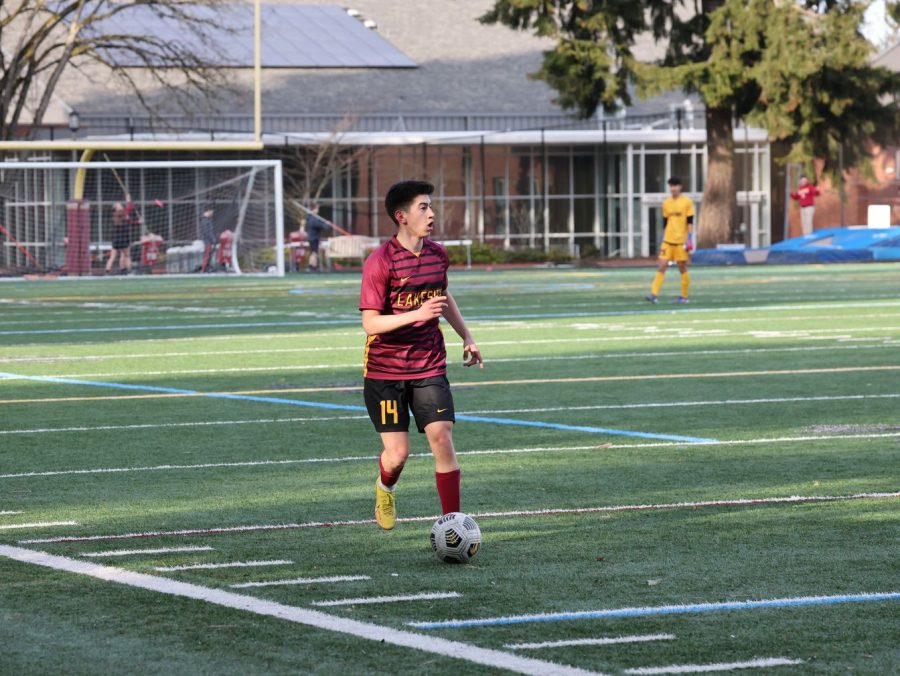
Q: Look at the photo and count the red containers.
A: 3